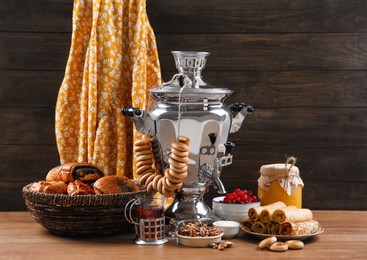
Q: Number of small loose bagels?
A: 3